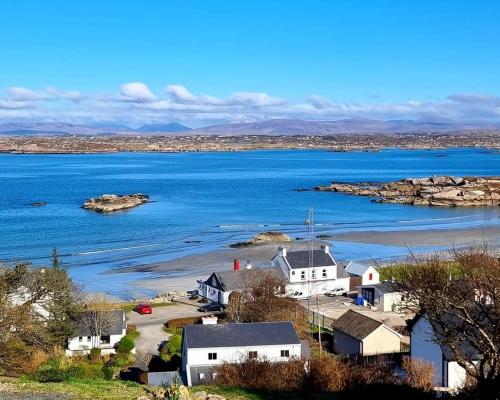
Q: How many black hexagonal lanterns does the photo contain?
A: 0